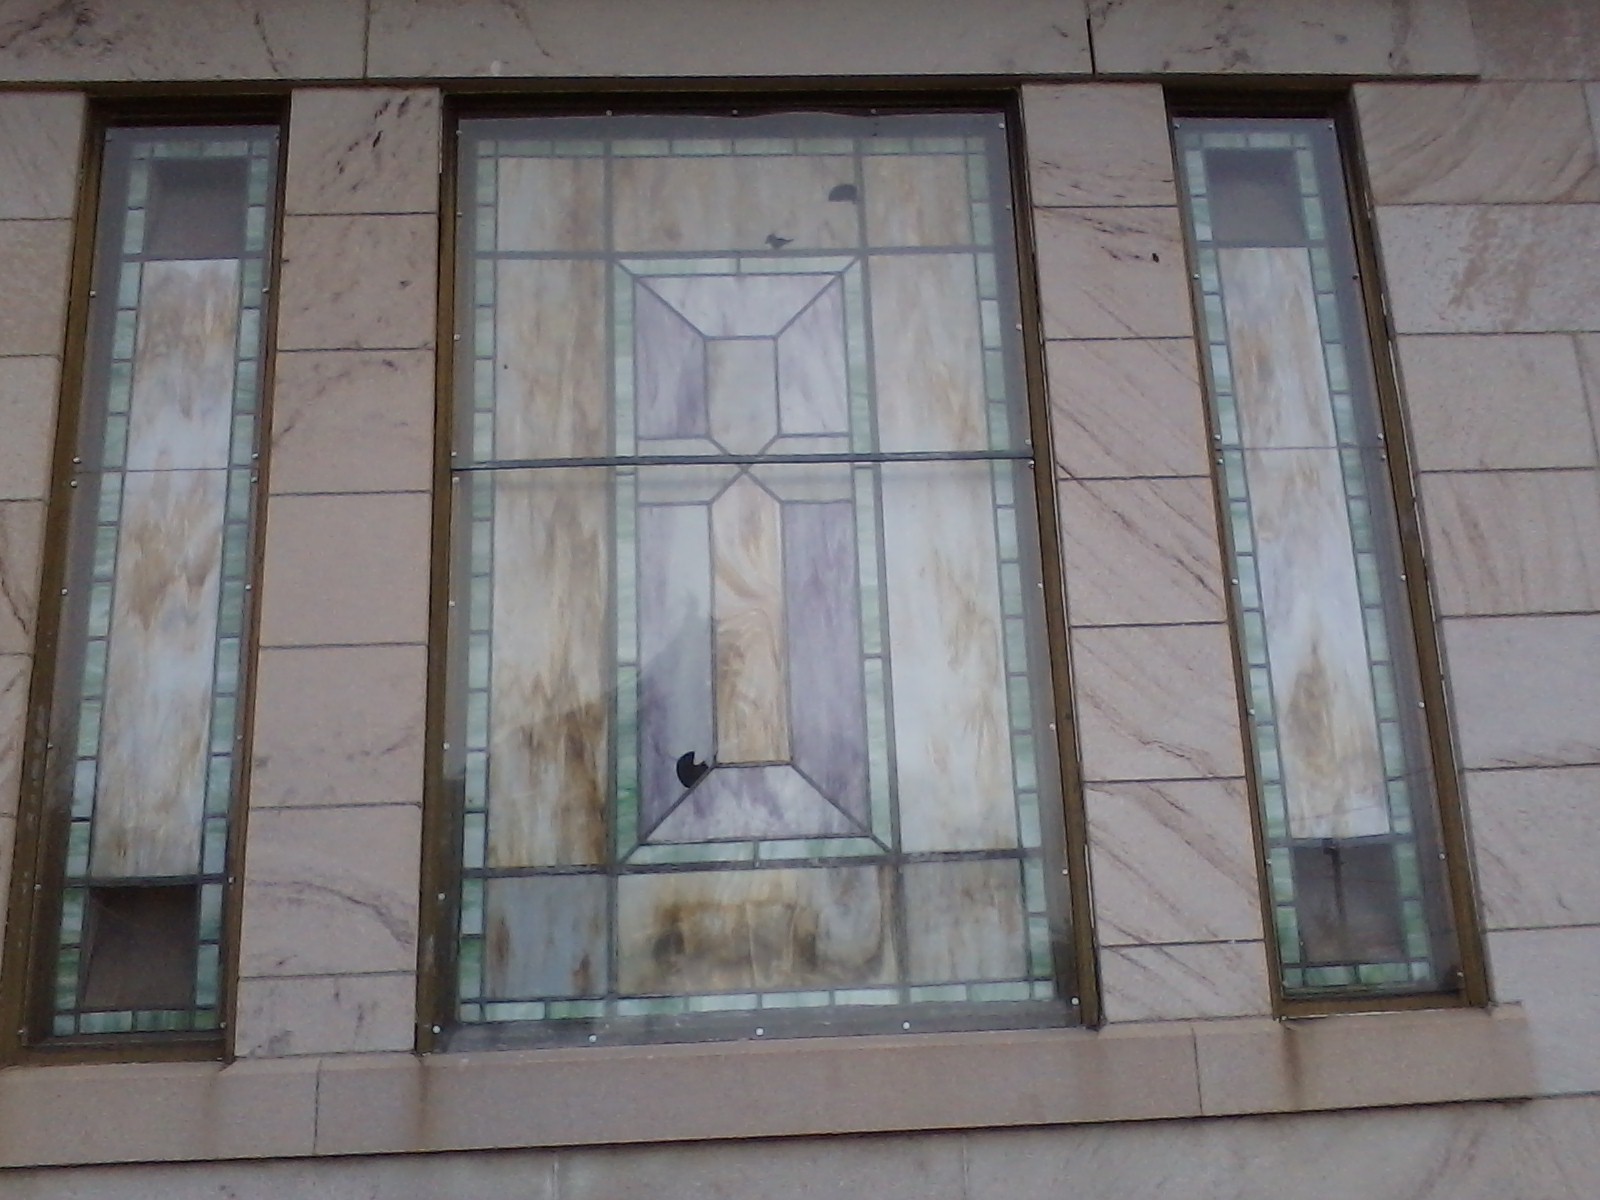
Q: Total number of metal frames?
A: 3